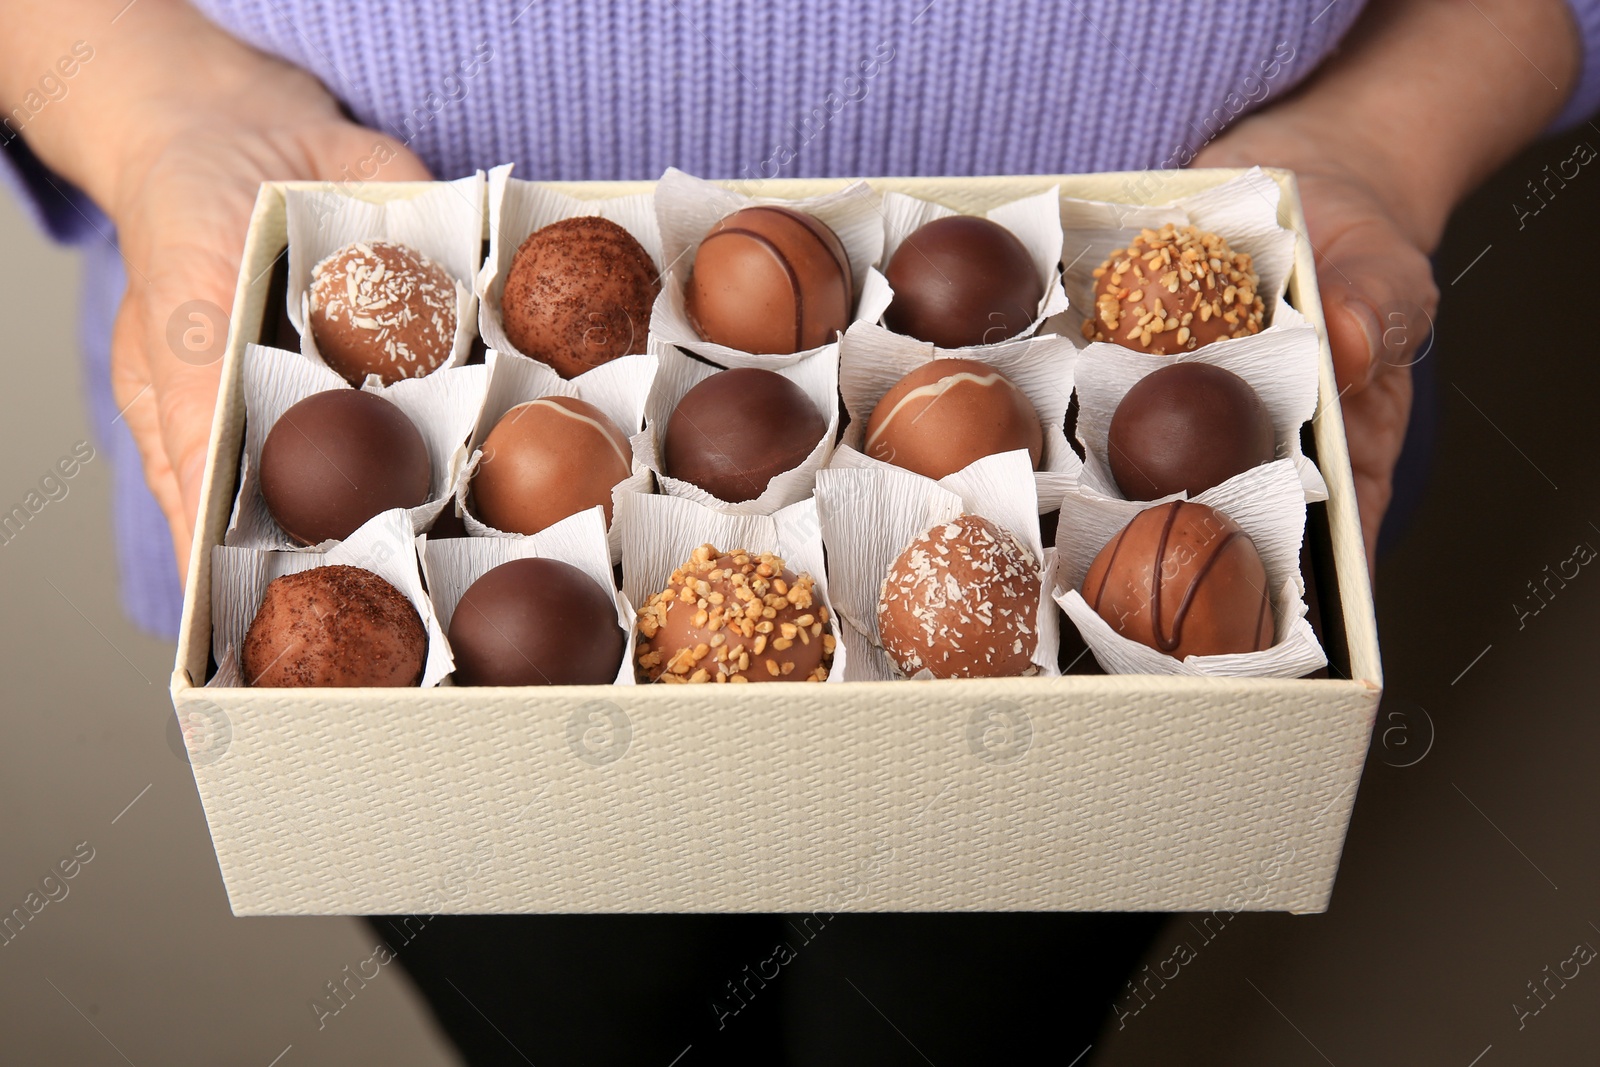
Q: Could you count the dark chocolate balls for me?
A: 5